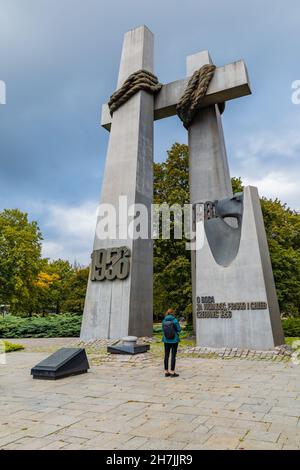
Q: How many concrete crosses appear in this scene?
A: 2